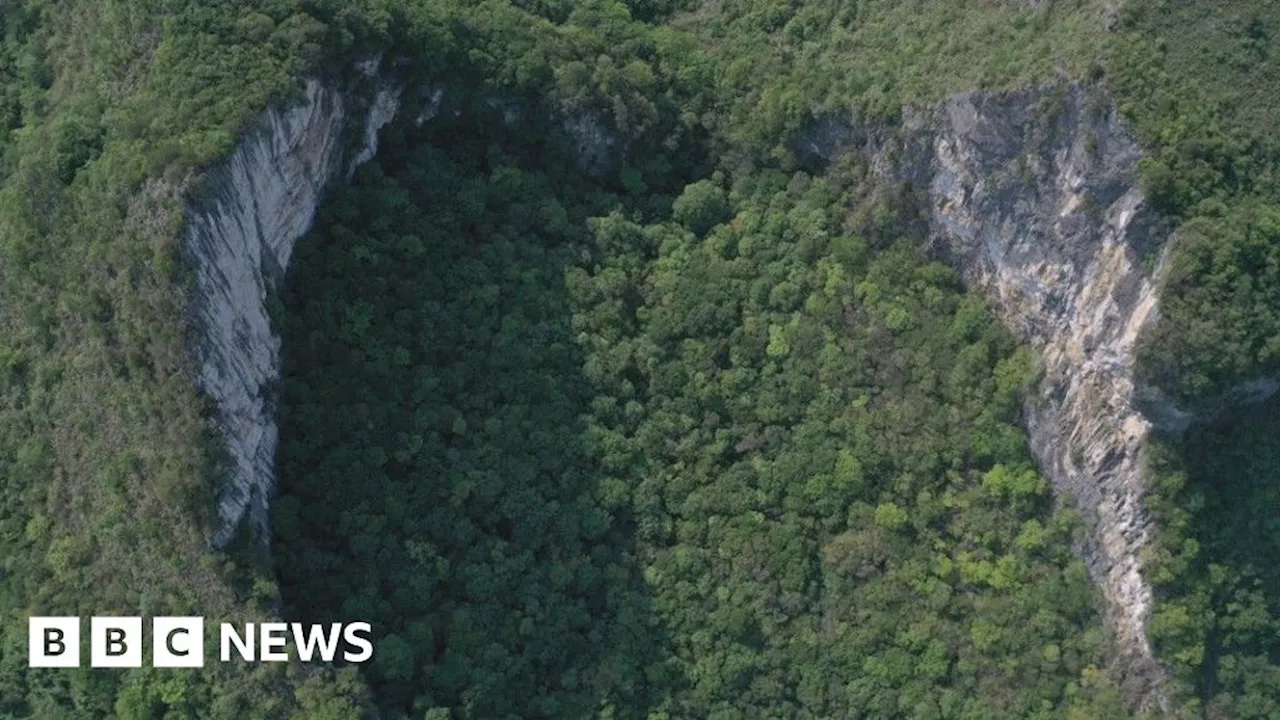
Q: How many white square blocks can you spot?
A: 3